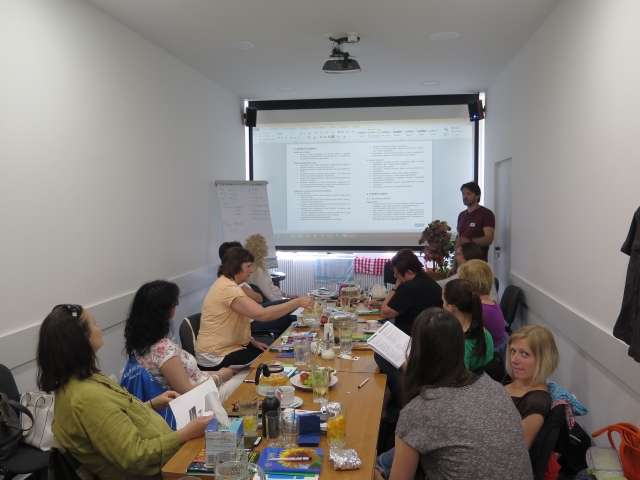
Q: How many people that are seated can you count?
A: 11